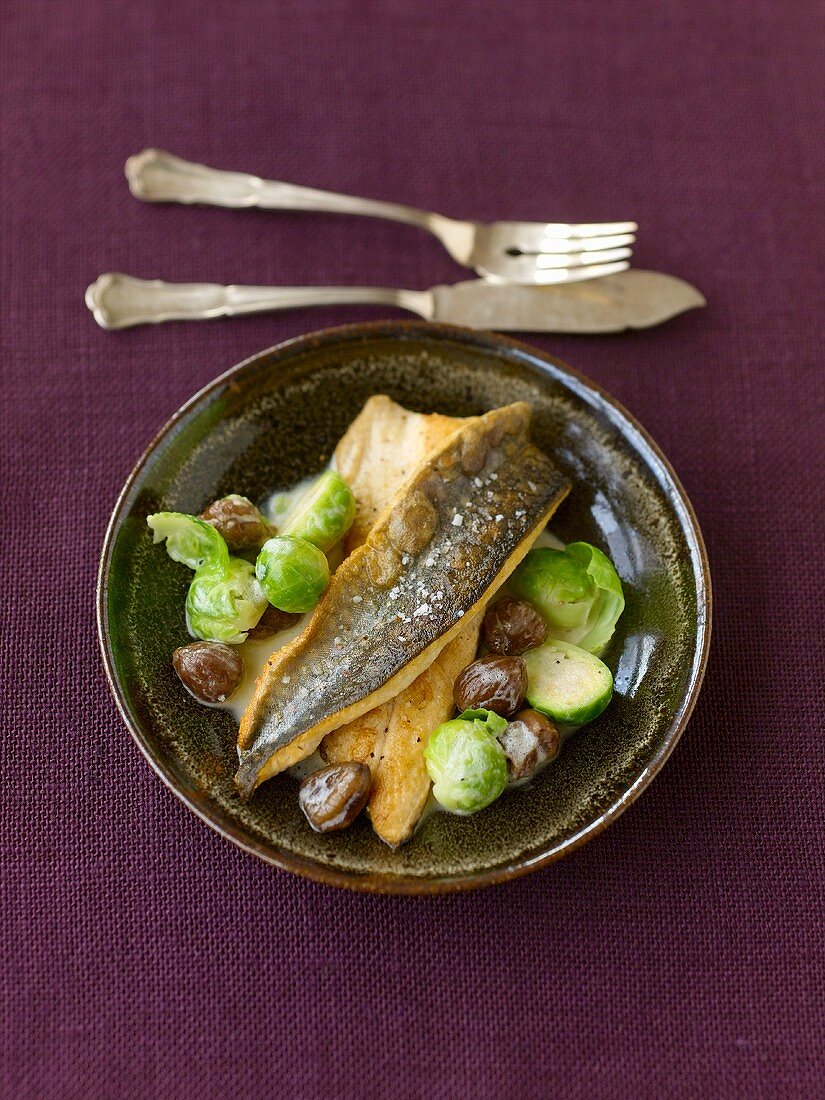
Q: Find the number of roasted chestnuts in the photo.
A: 7